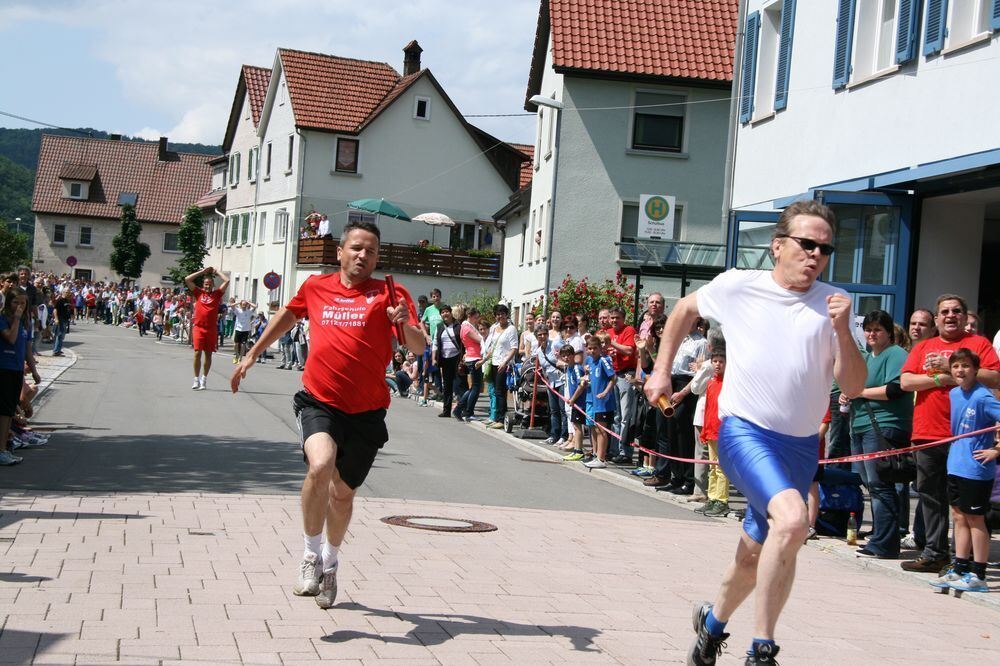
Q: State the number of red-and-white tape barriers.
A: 1